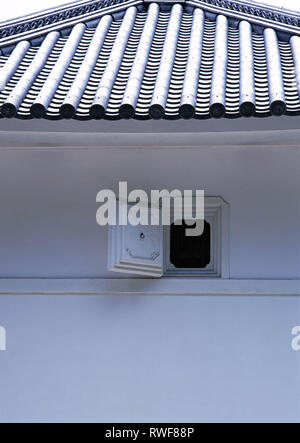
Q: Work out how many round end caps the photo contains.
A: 10